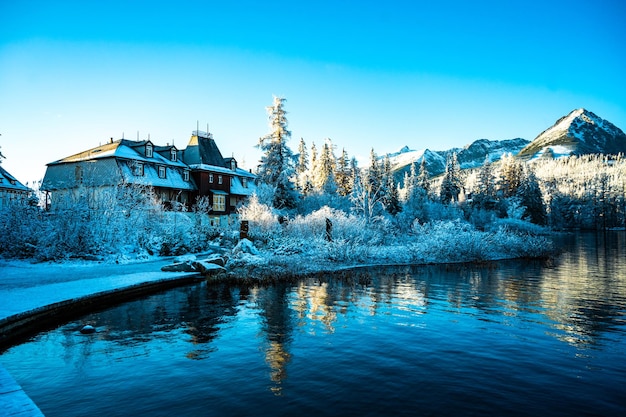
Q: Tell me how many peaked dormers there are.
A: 3